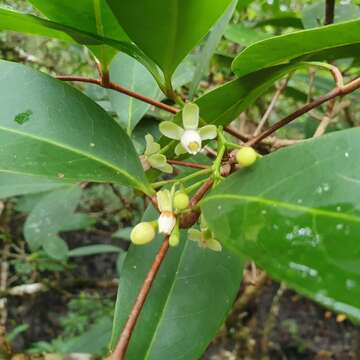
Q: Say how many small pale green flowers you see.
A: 4